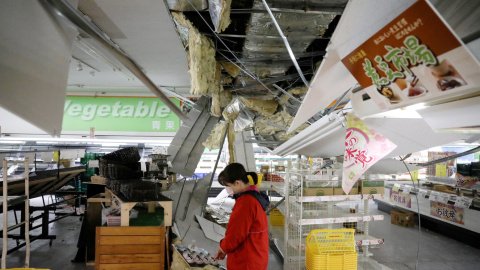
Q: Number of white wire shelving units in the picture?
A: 1